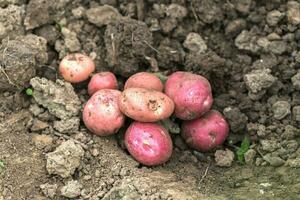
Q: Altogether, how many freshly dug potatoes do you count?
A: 8